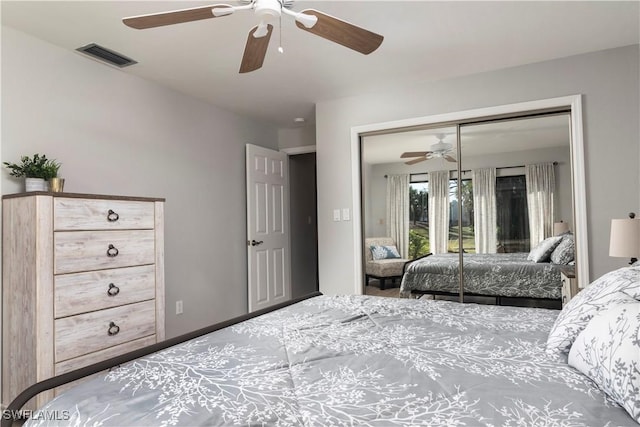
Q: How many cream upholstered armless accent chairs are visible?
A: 1